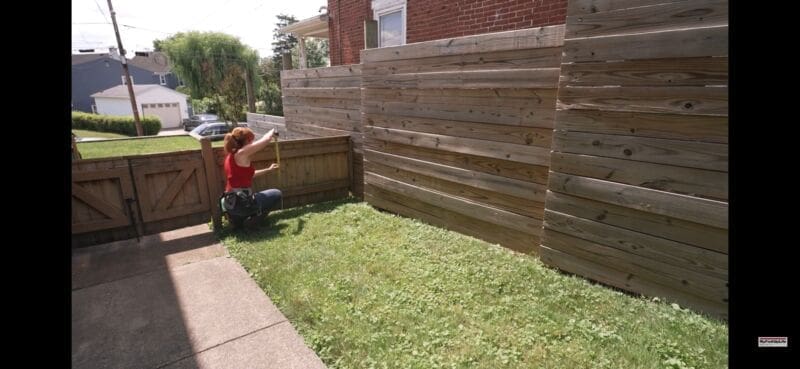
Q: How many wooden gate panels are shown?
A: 2